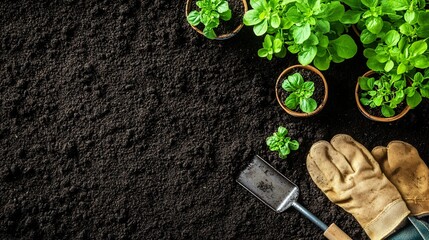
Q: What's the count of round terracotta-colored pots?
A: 3